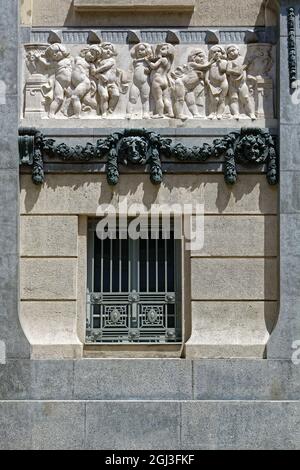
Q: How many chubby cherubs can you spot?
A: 8